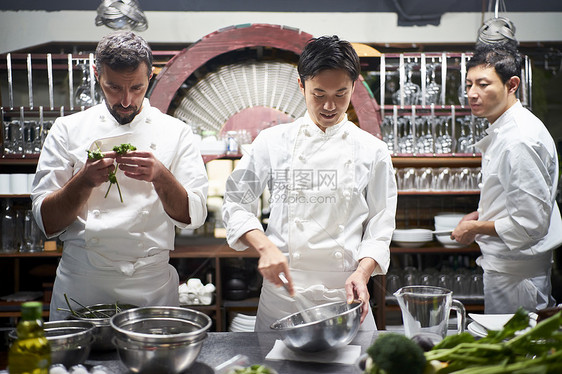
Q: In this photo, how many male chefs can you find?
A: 3